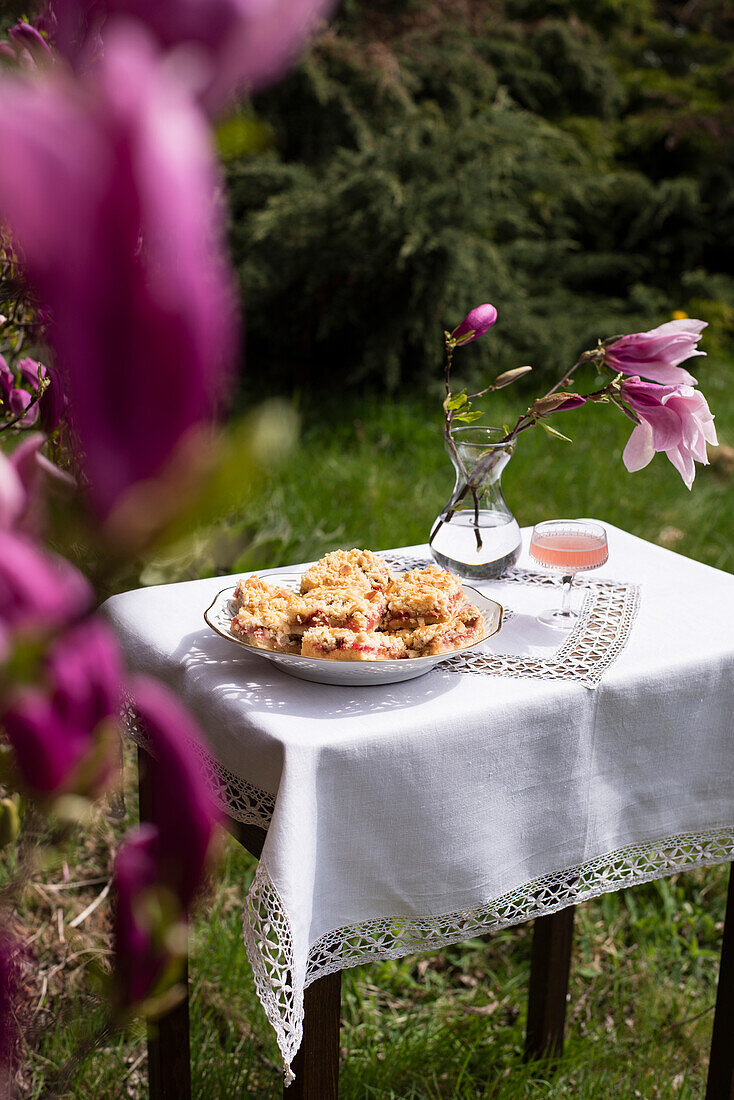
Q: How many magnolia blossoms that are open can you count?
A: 2